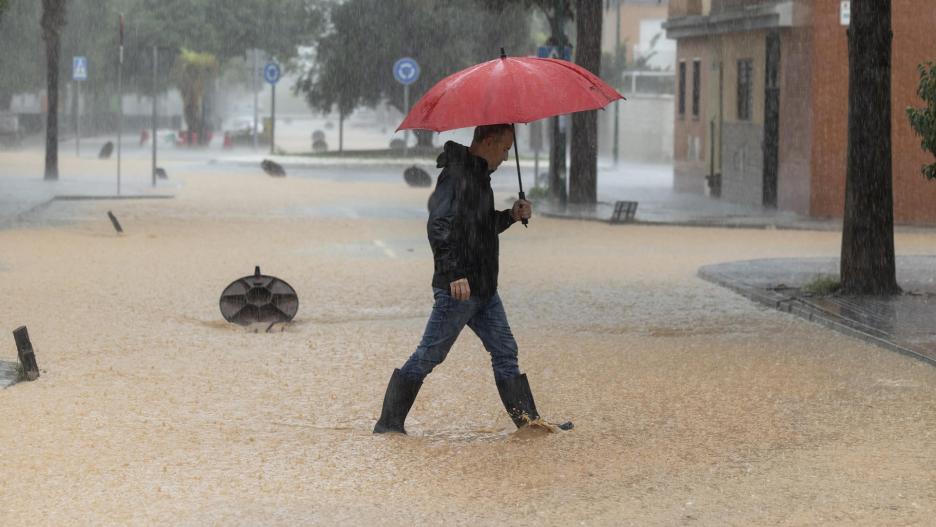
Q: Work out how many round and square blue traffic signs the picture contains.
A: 4